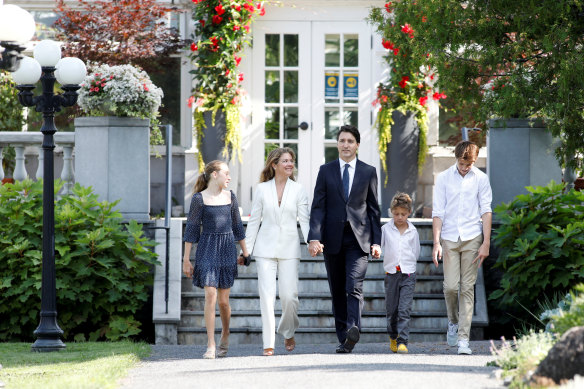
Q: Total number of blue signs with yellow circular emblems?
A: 2